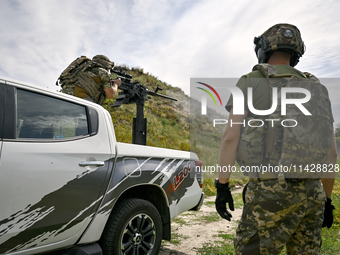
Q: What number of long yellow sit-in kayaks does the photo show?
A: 0